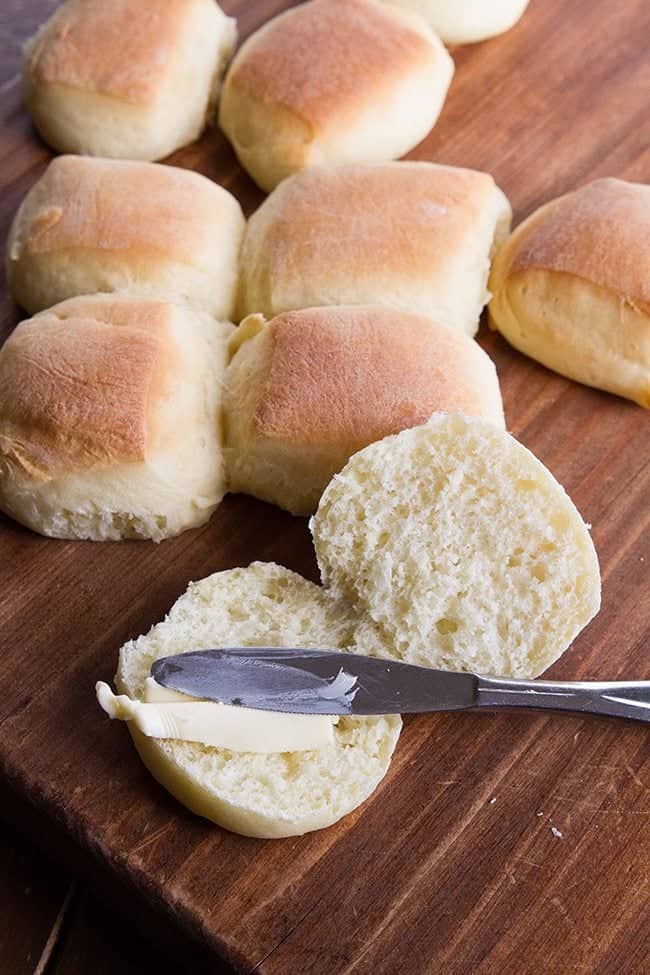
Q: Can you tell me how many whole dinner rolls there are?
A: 8